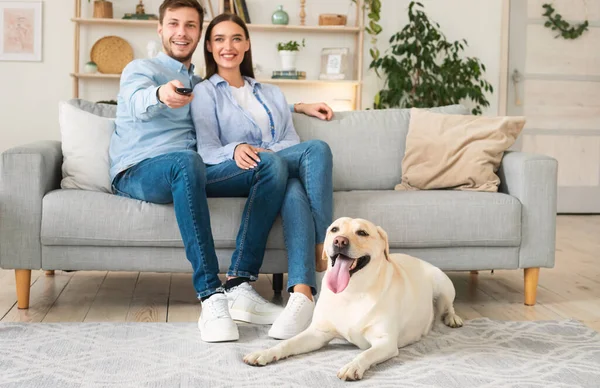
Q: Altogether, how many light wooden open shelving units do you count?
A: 1